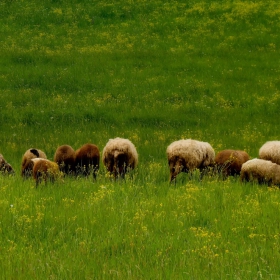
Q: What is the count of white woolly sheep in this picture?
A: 4